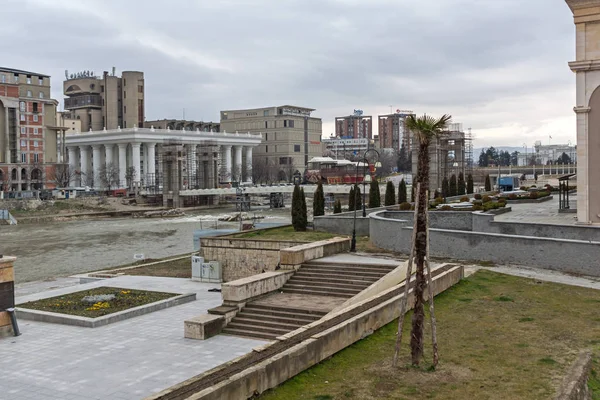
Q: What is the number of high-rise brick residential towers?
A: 2